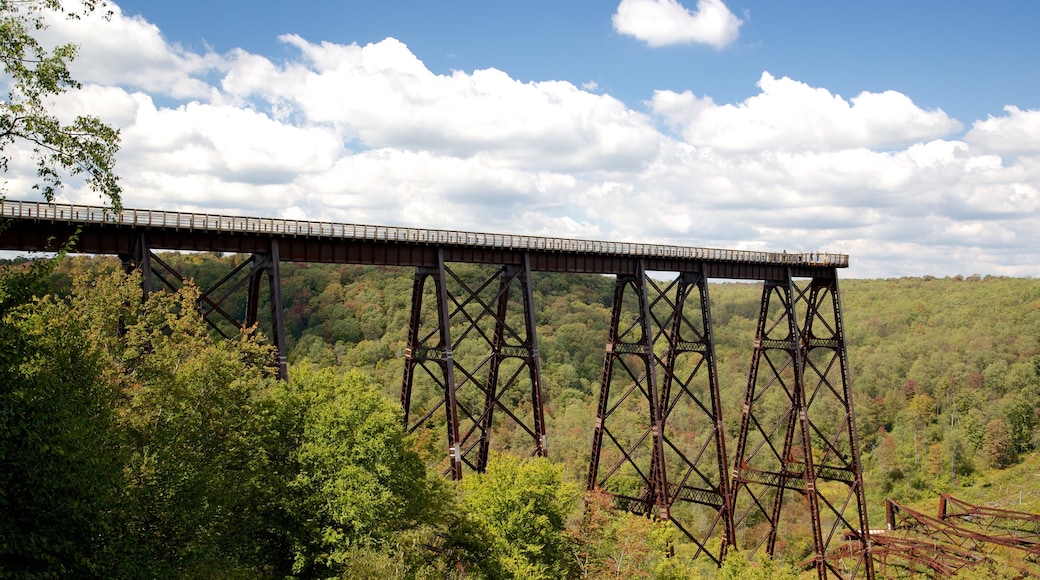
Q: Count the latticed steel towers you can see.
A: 4